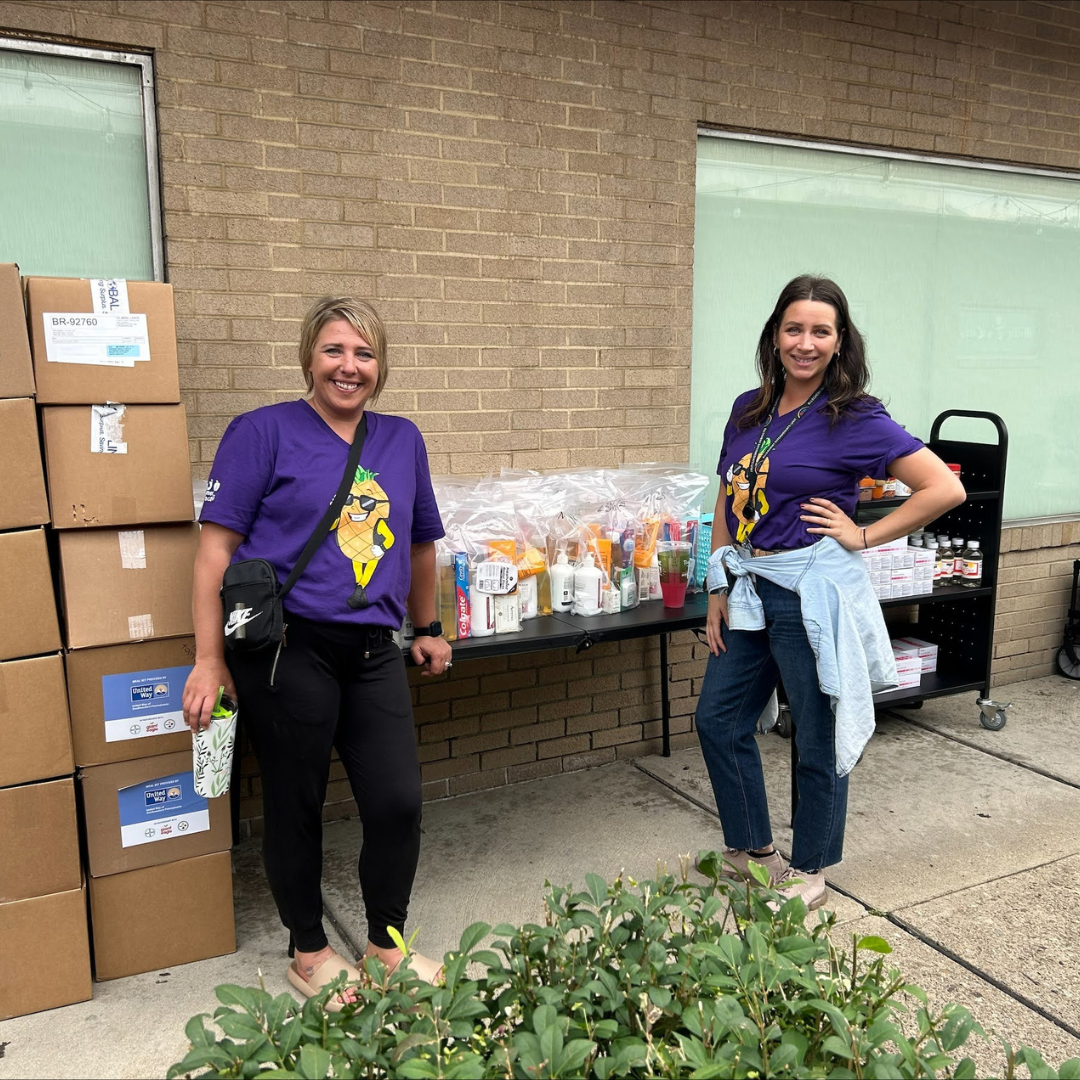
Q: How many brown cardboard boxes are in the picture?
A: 12